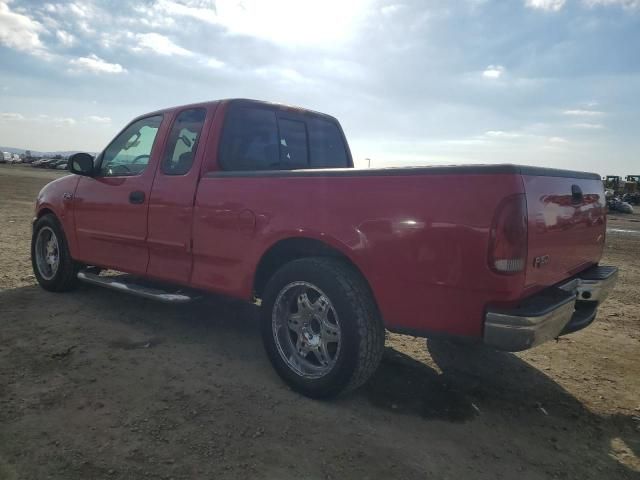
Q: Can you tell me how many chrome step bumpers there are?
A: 1